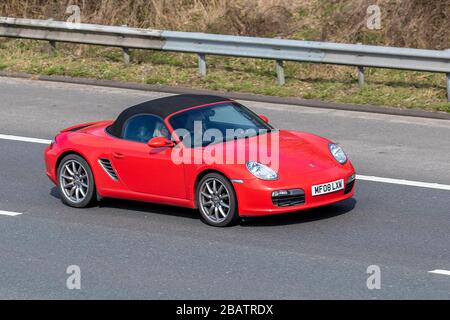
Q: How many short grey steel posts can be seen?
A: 6